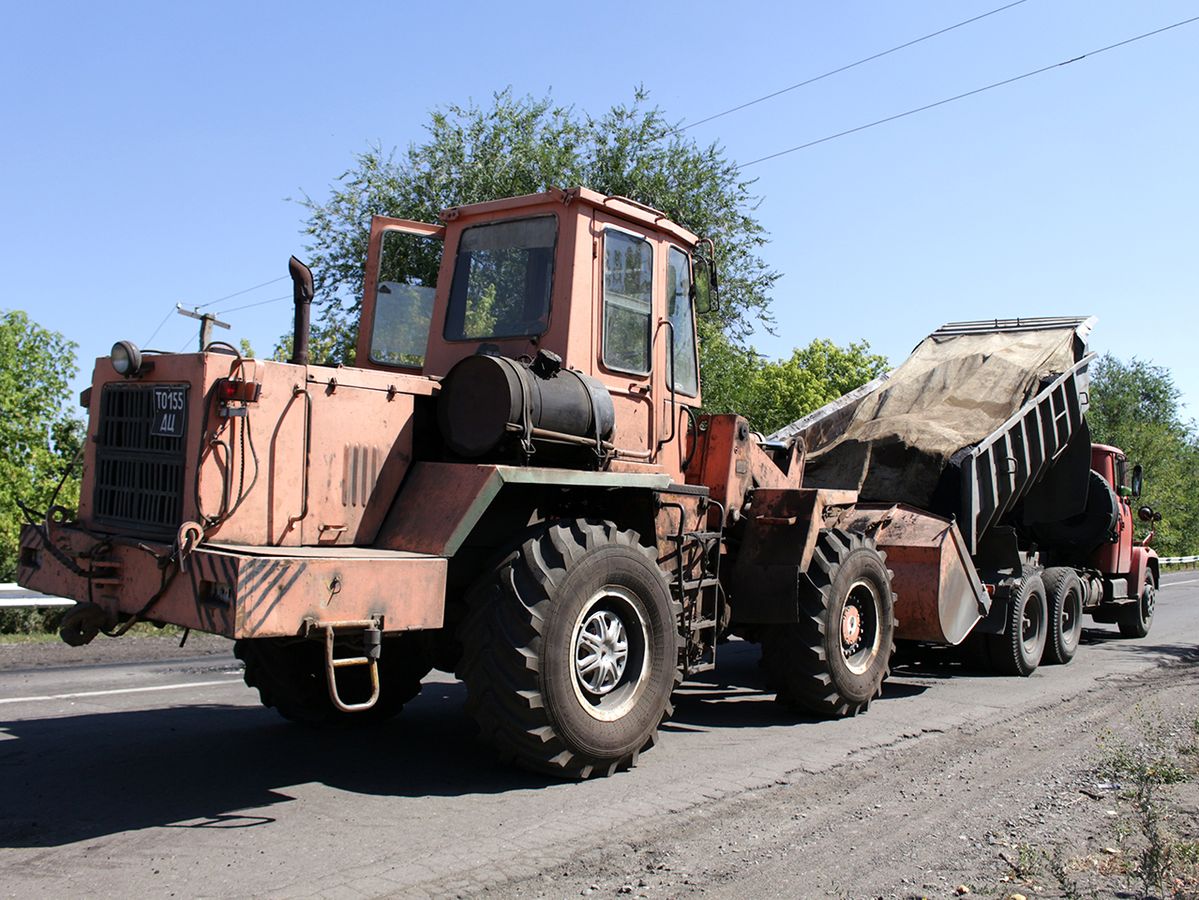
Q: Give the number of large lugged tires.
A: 3